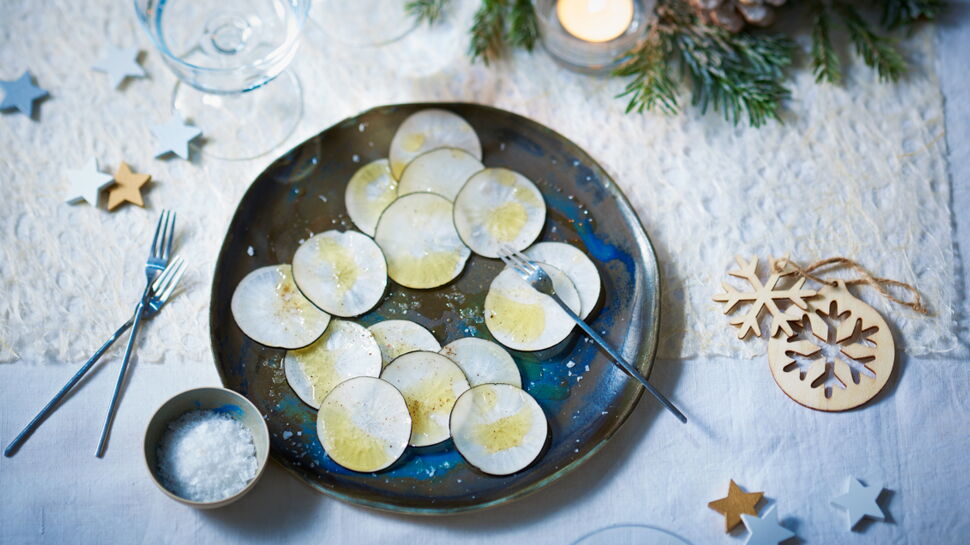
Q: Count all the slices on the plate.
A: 15